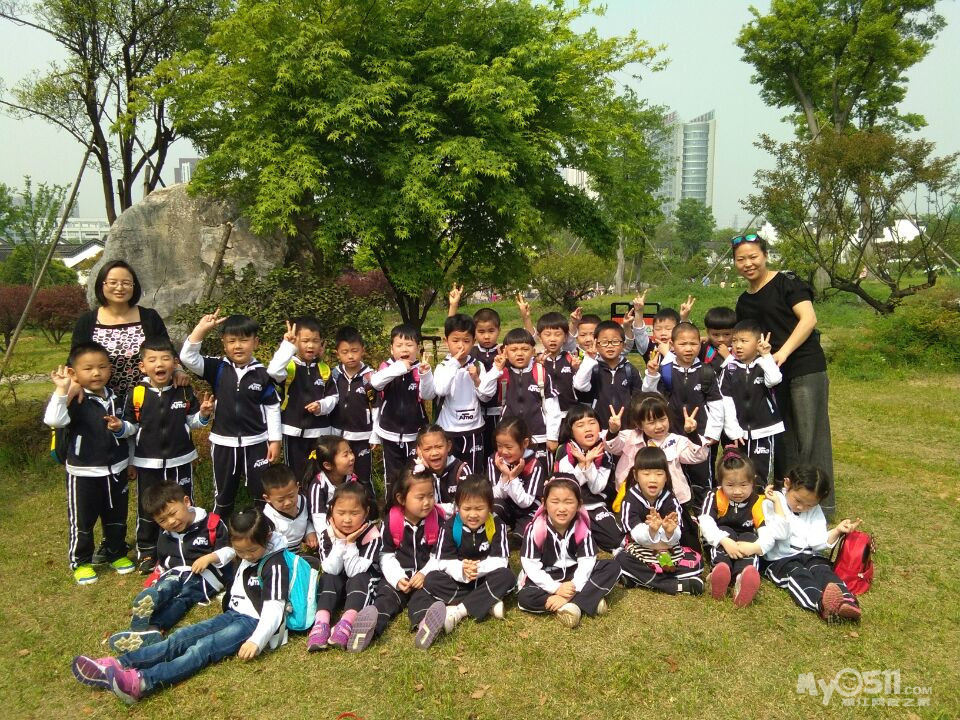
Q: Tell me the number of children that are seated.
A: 15